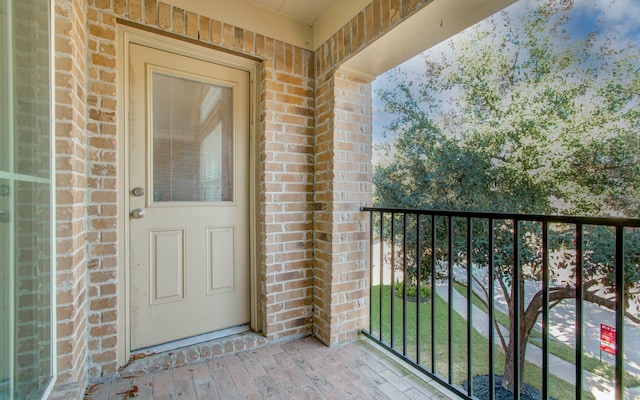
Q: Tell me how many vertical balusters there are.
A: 13